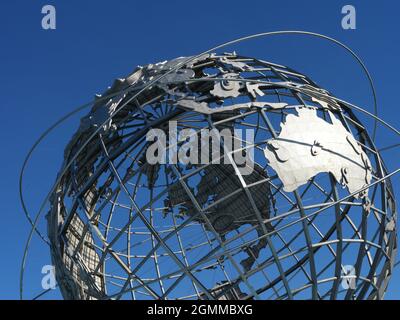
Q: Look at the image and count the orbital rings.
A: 3